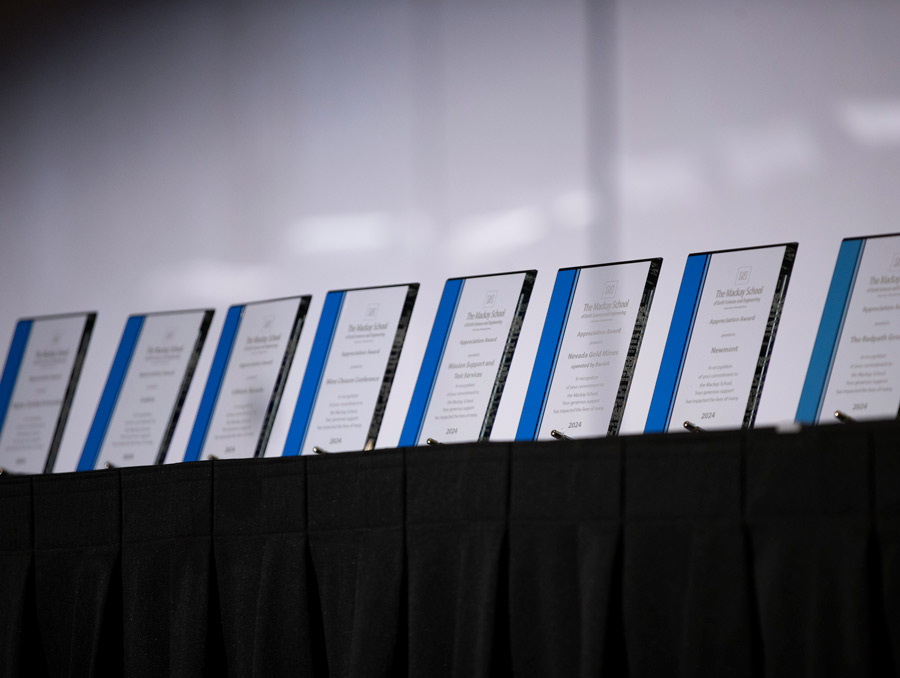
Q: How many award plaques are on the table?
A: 8